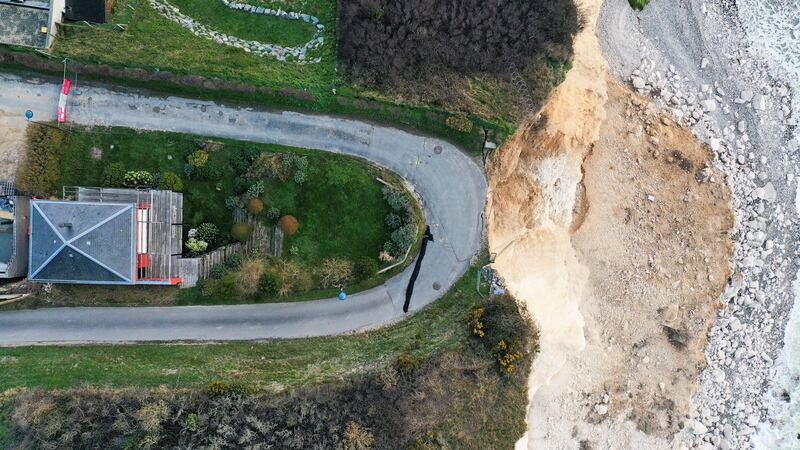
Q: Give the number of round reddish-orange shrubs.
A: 2